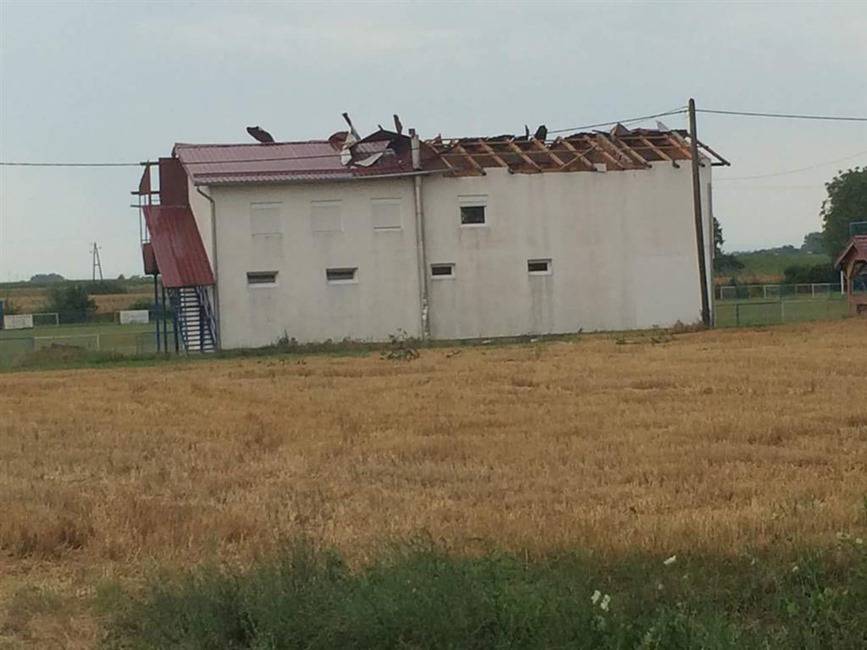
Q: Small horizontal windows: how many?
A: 4